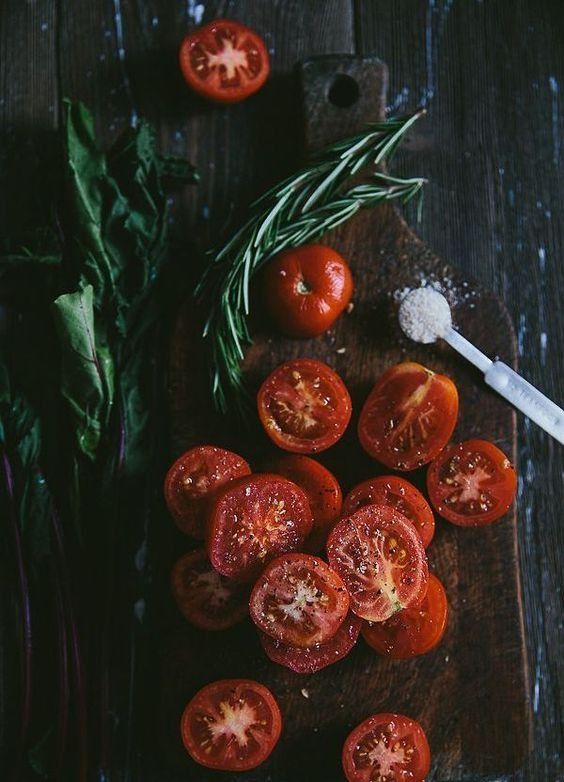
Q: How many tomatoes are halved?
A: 15